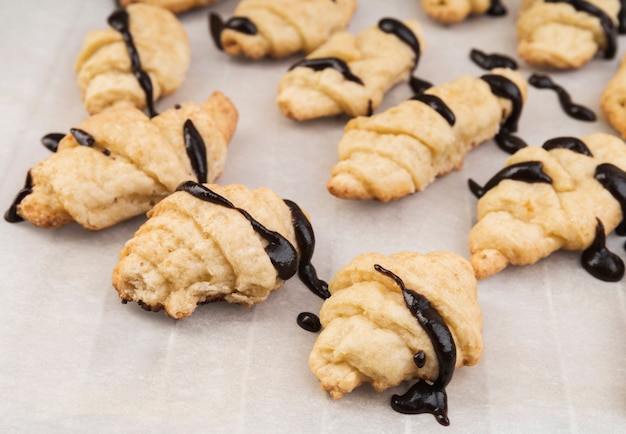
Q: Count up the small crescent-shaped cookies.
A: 12